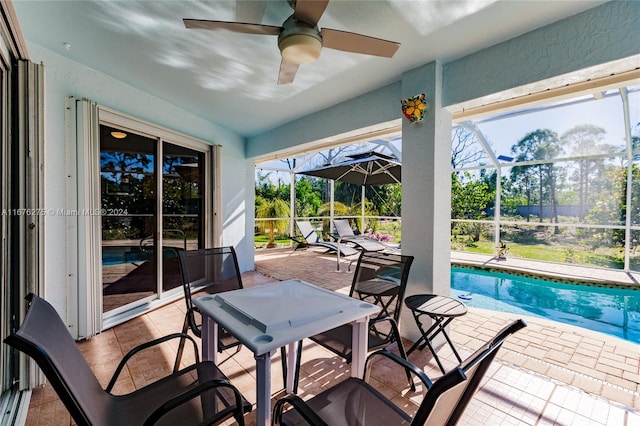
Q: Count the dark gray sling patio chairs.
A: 4